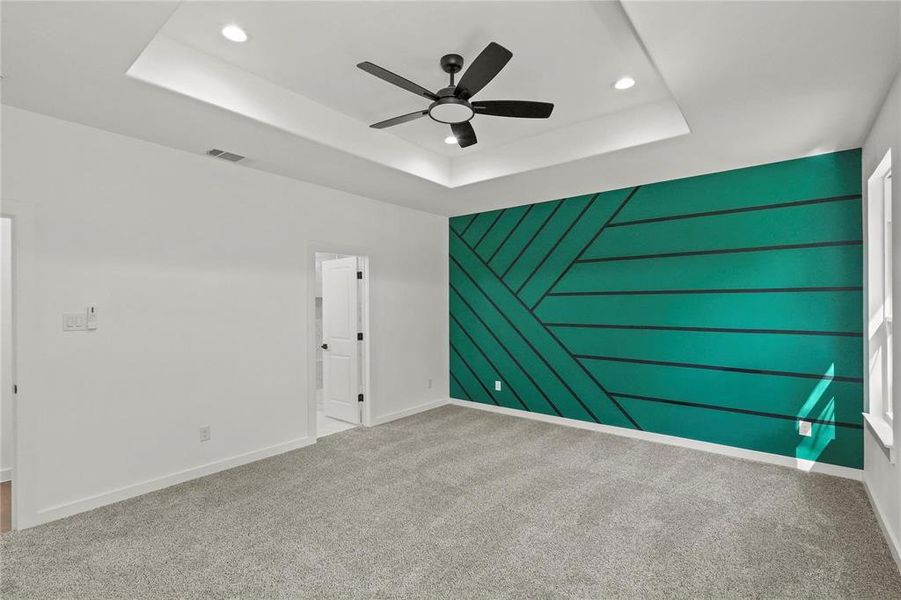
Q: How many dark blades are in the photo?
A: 5